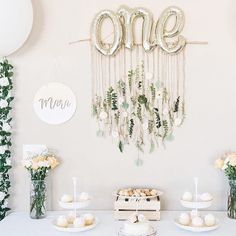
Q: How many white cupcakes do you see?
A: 12